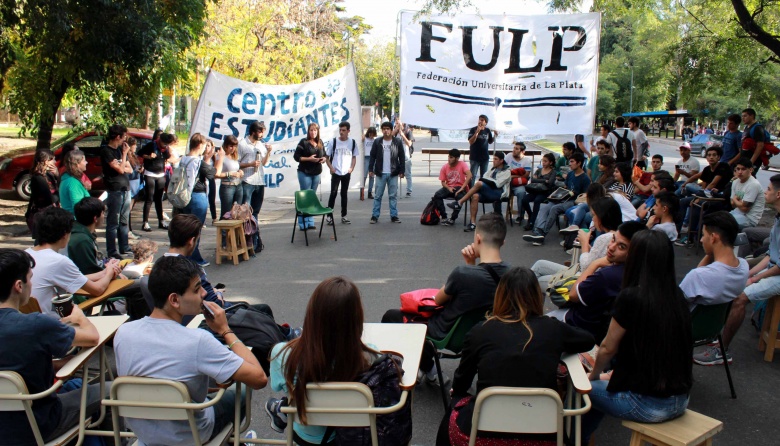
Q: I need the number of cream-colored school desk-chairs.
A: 4